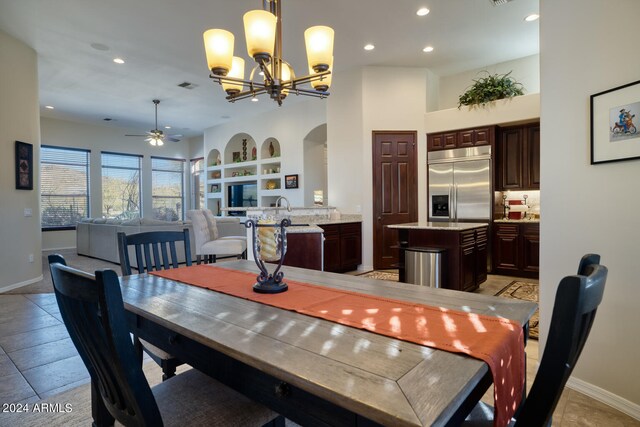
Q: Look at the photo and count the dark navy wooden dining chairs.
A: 3